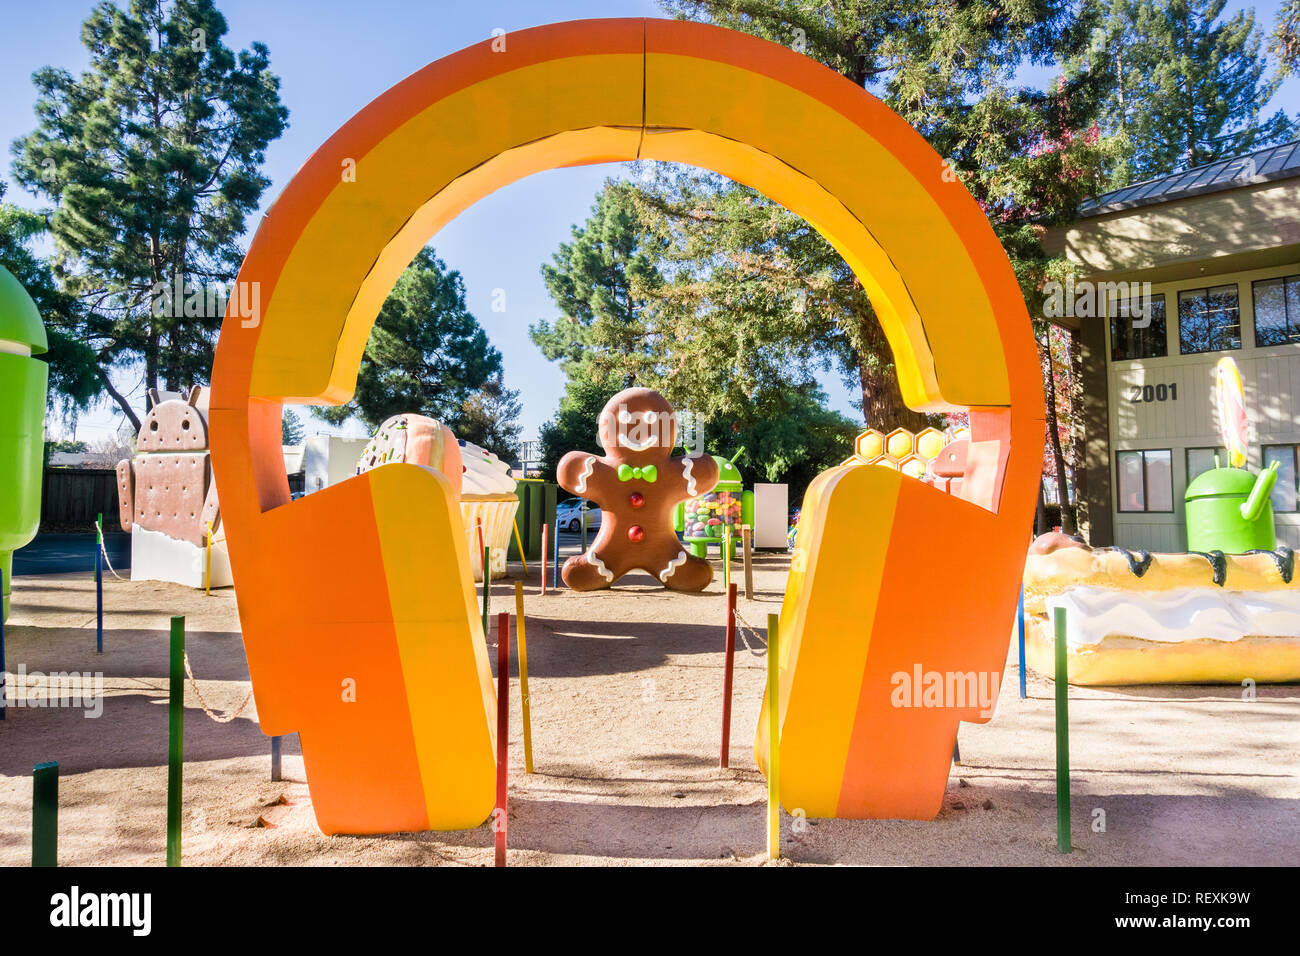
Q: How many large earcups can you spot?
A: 2